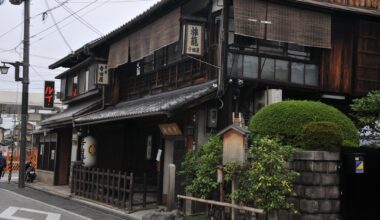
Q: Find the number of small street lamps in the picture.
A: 1